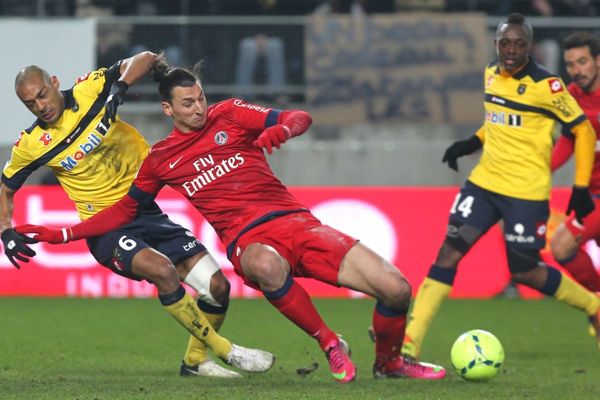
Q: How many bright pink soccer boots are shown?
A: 2